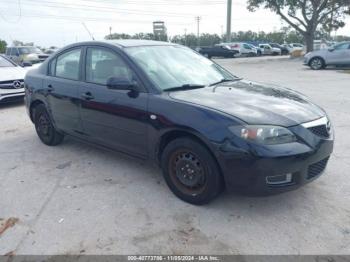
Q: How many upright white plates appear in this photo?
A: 0